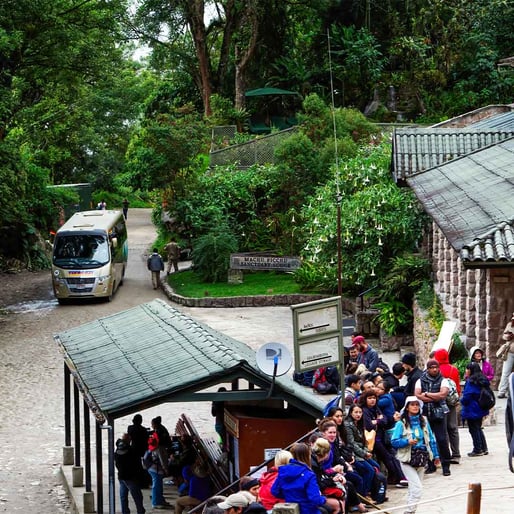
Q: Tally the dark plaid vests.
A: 1